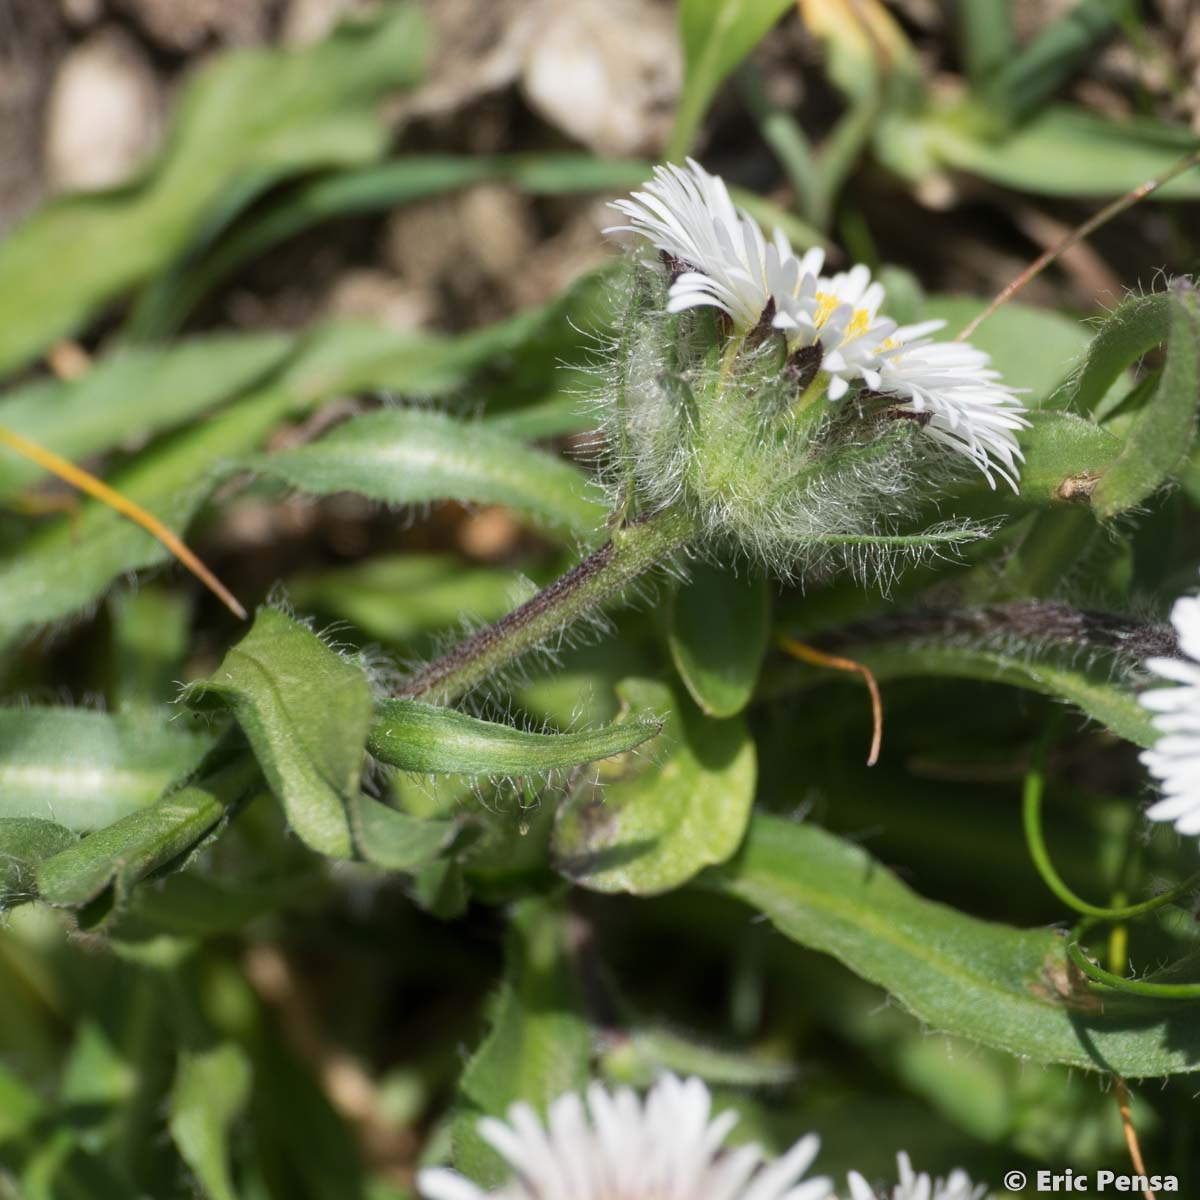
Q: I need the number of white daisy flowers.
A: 4